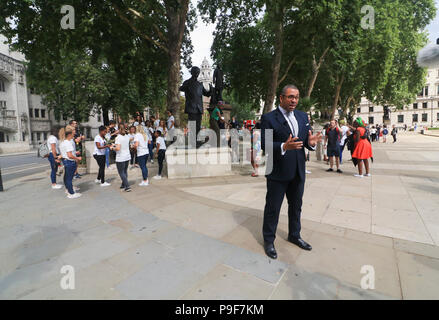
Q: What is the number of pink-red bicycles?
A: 0